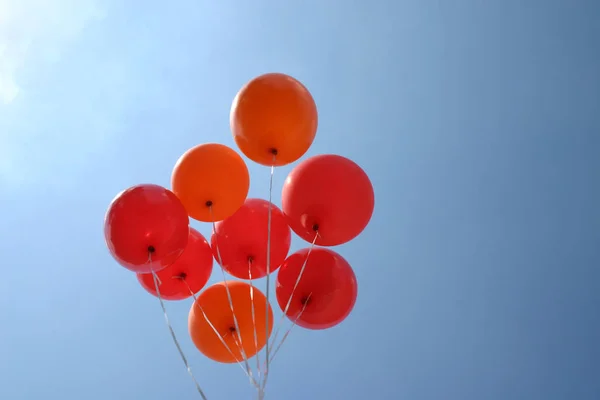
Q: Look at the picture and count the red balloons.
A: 5